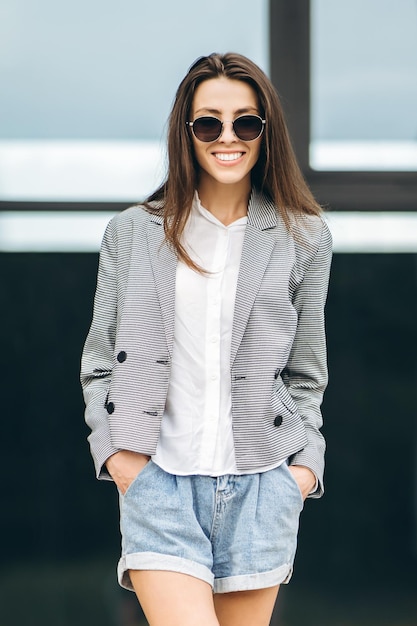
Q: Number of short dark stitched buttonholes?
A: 3